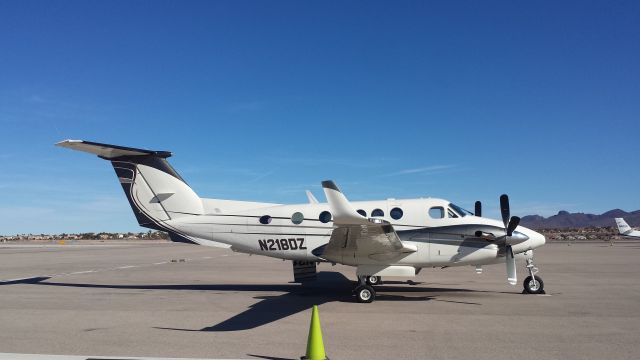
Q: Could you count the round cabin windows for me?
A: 6